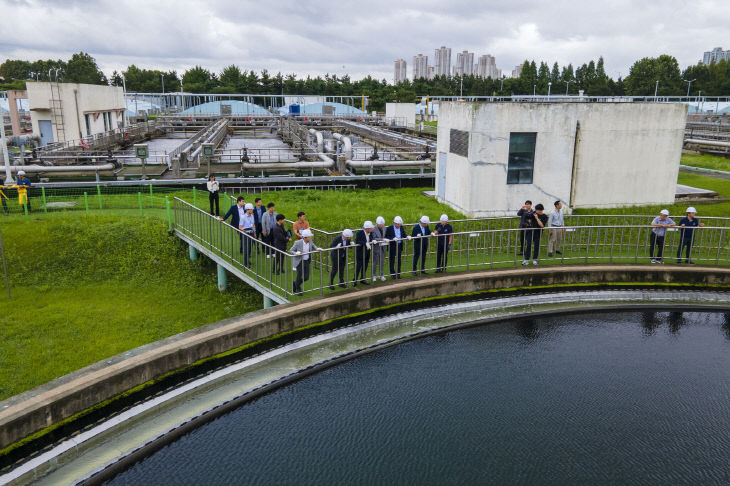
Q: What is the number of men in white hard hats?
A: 11